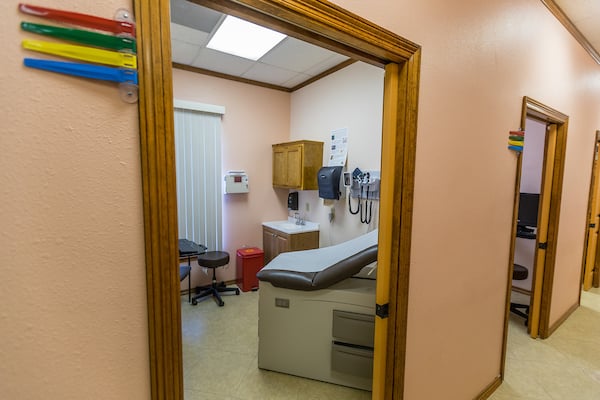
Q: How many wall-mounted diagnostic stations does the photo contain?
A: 1